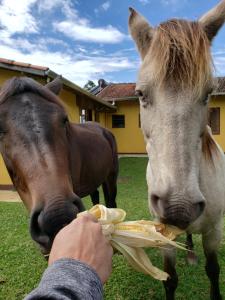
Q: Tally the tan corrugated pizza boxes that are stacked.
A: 0